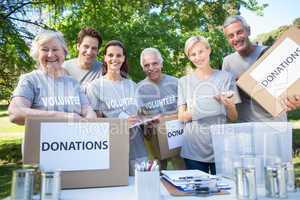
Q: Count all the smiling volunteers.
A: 6